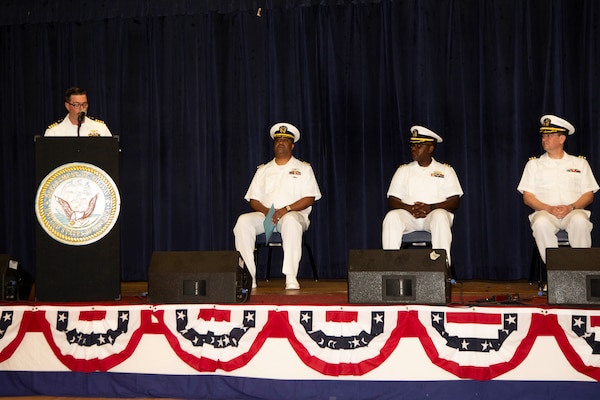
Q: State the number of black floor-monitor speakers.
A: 4